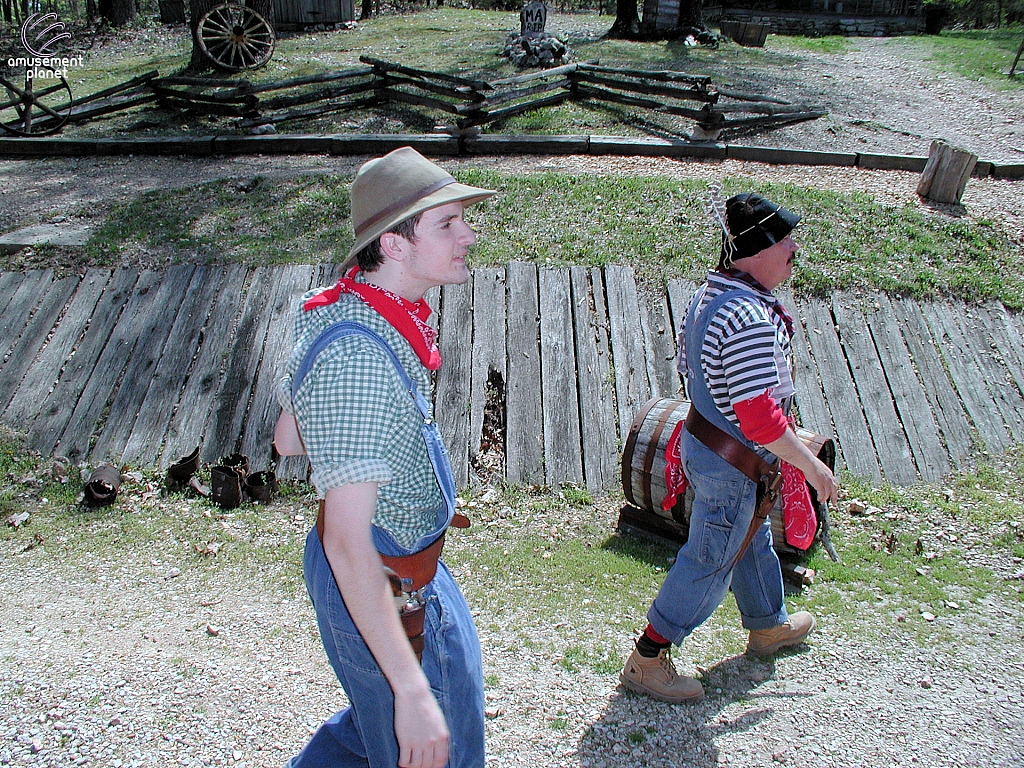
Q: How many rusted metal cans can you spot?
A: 5